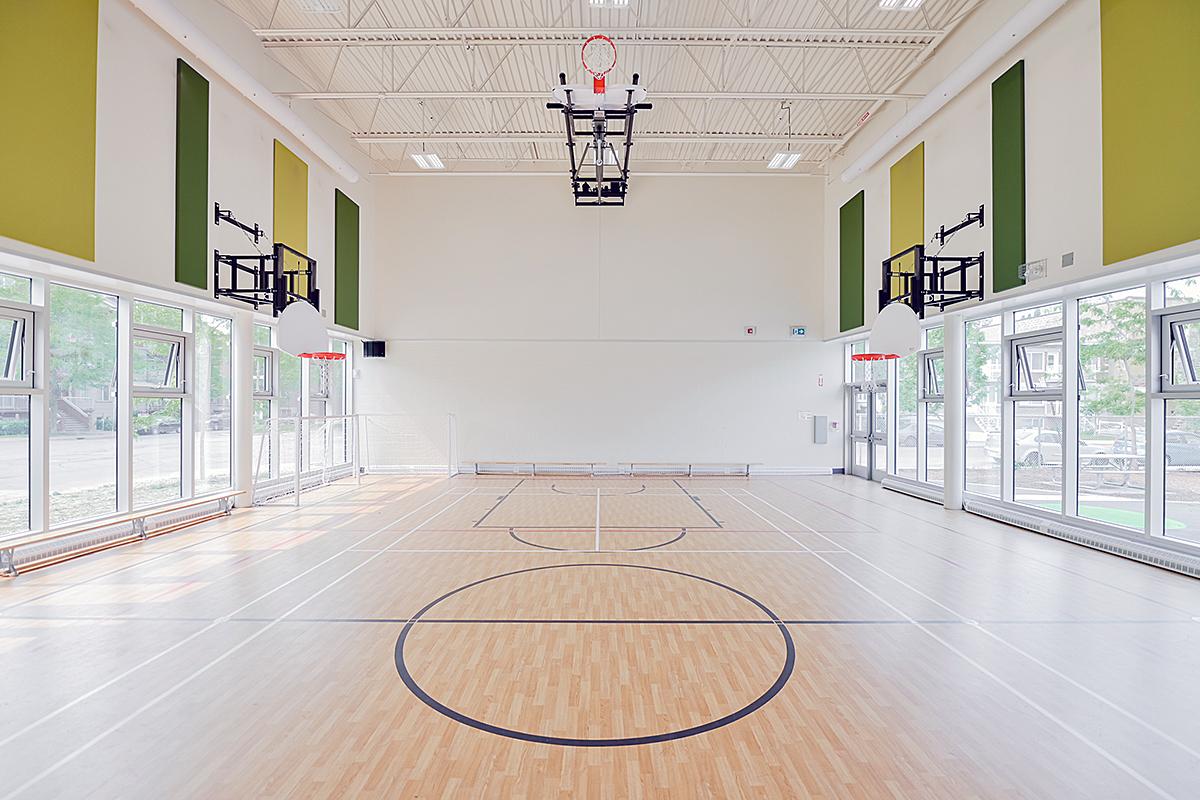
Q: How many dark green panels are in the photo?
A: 4